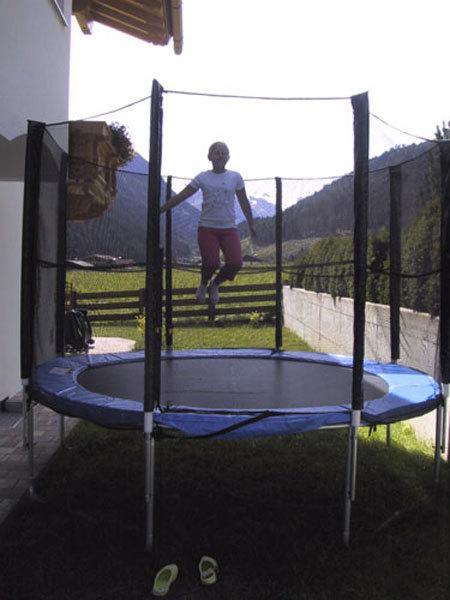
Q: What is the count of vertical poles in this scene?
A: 8